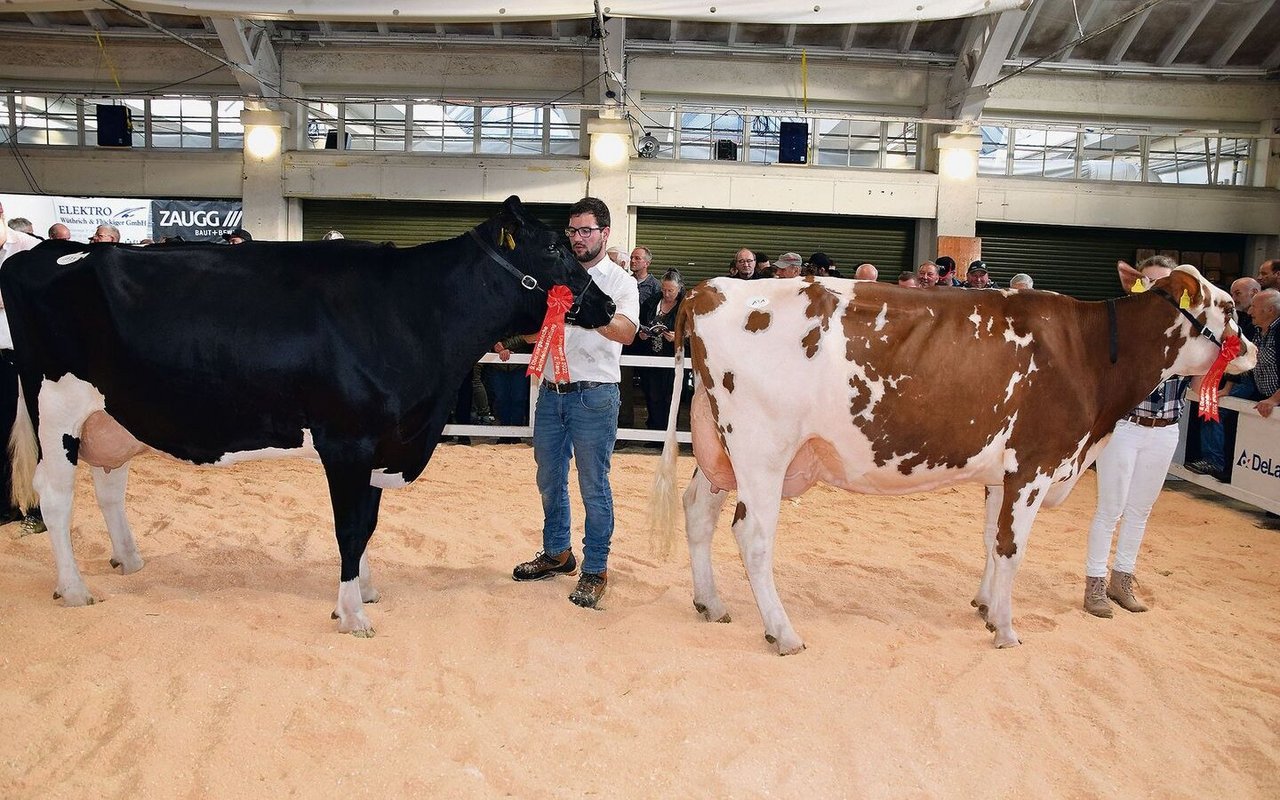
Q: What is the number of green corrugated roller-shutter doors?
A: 3